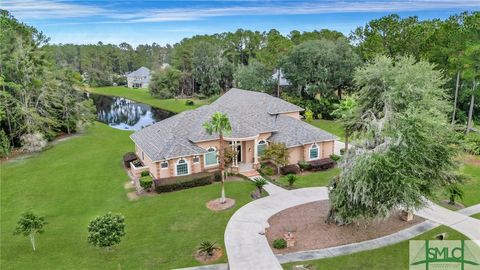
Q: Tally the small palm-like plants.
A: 4